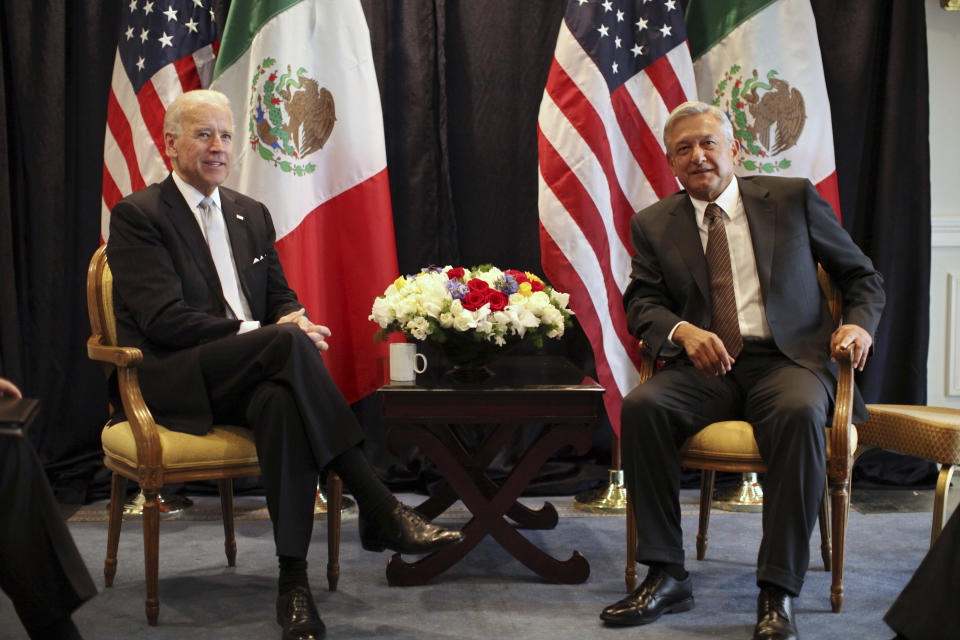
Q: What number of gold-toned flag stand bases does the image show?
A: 4